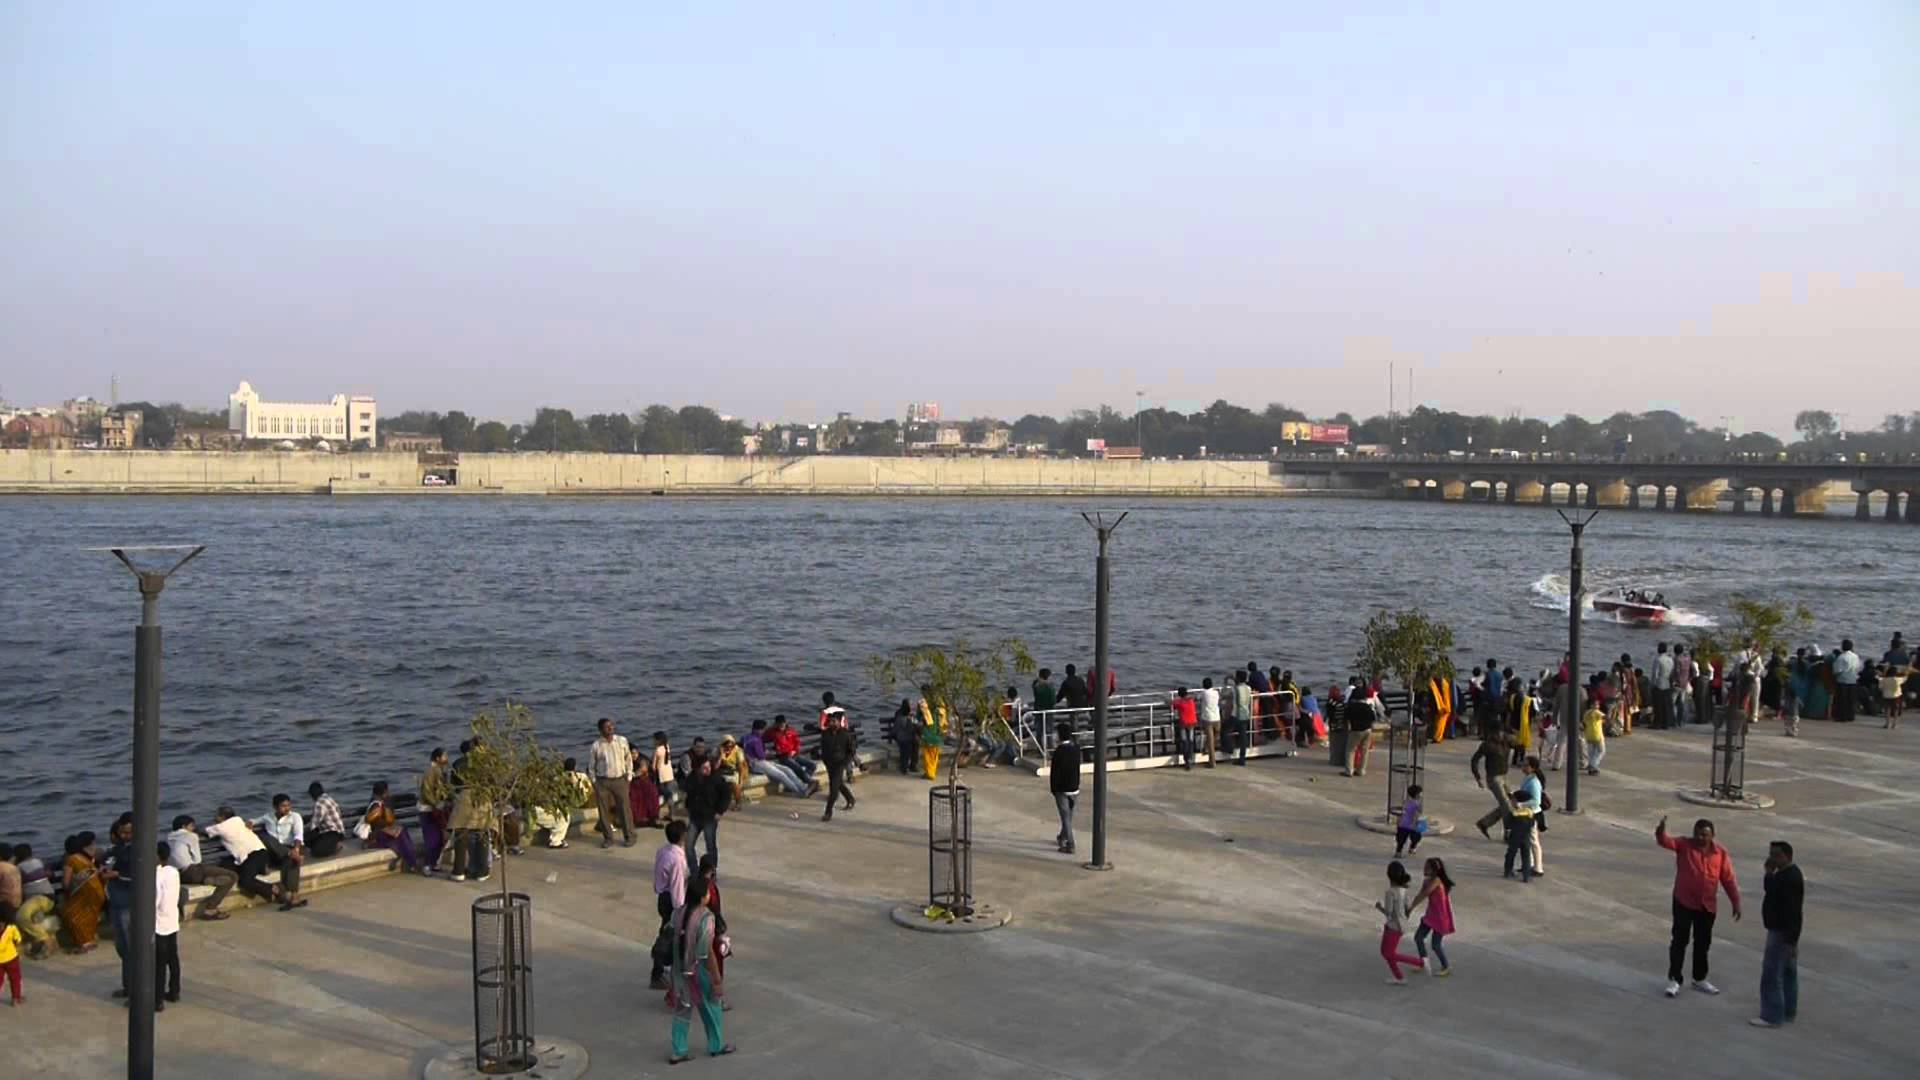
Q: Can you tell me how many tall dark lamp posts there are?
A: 3